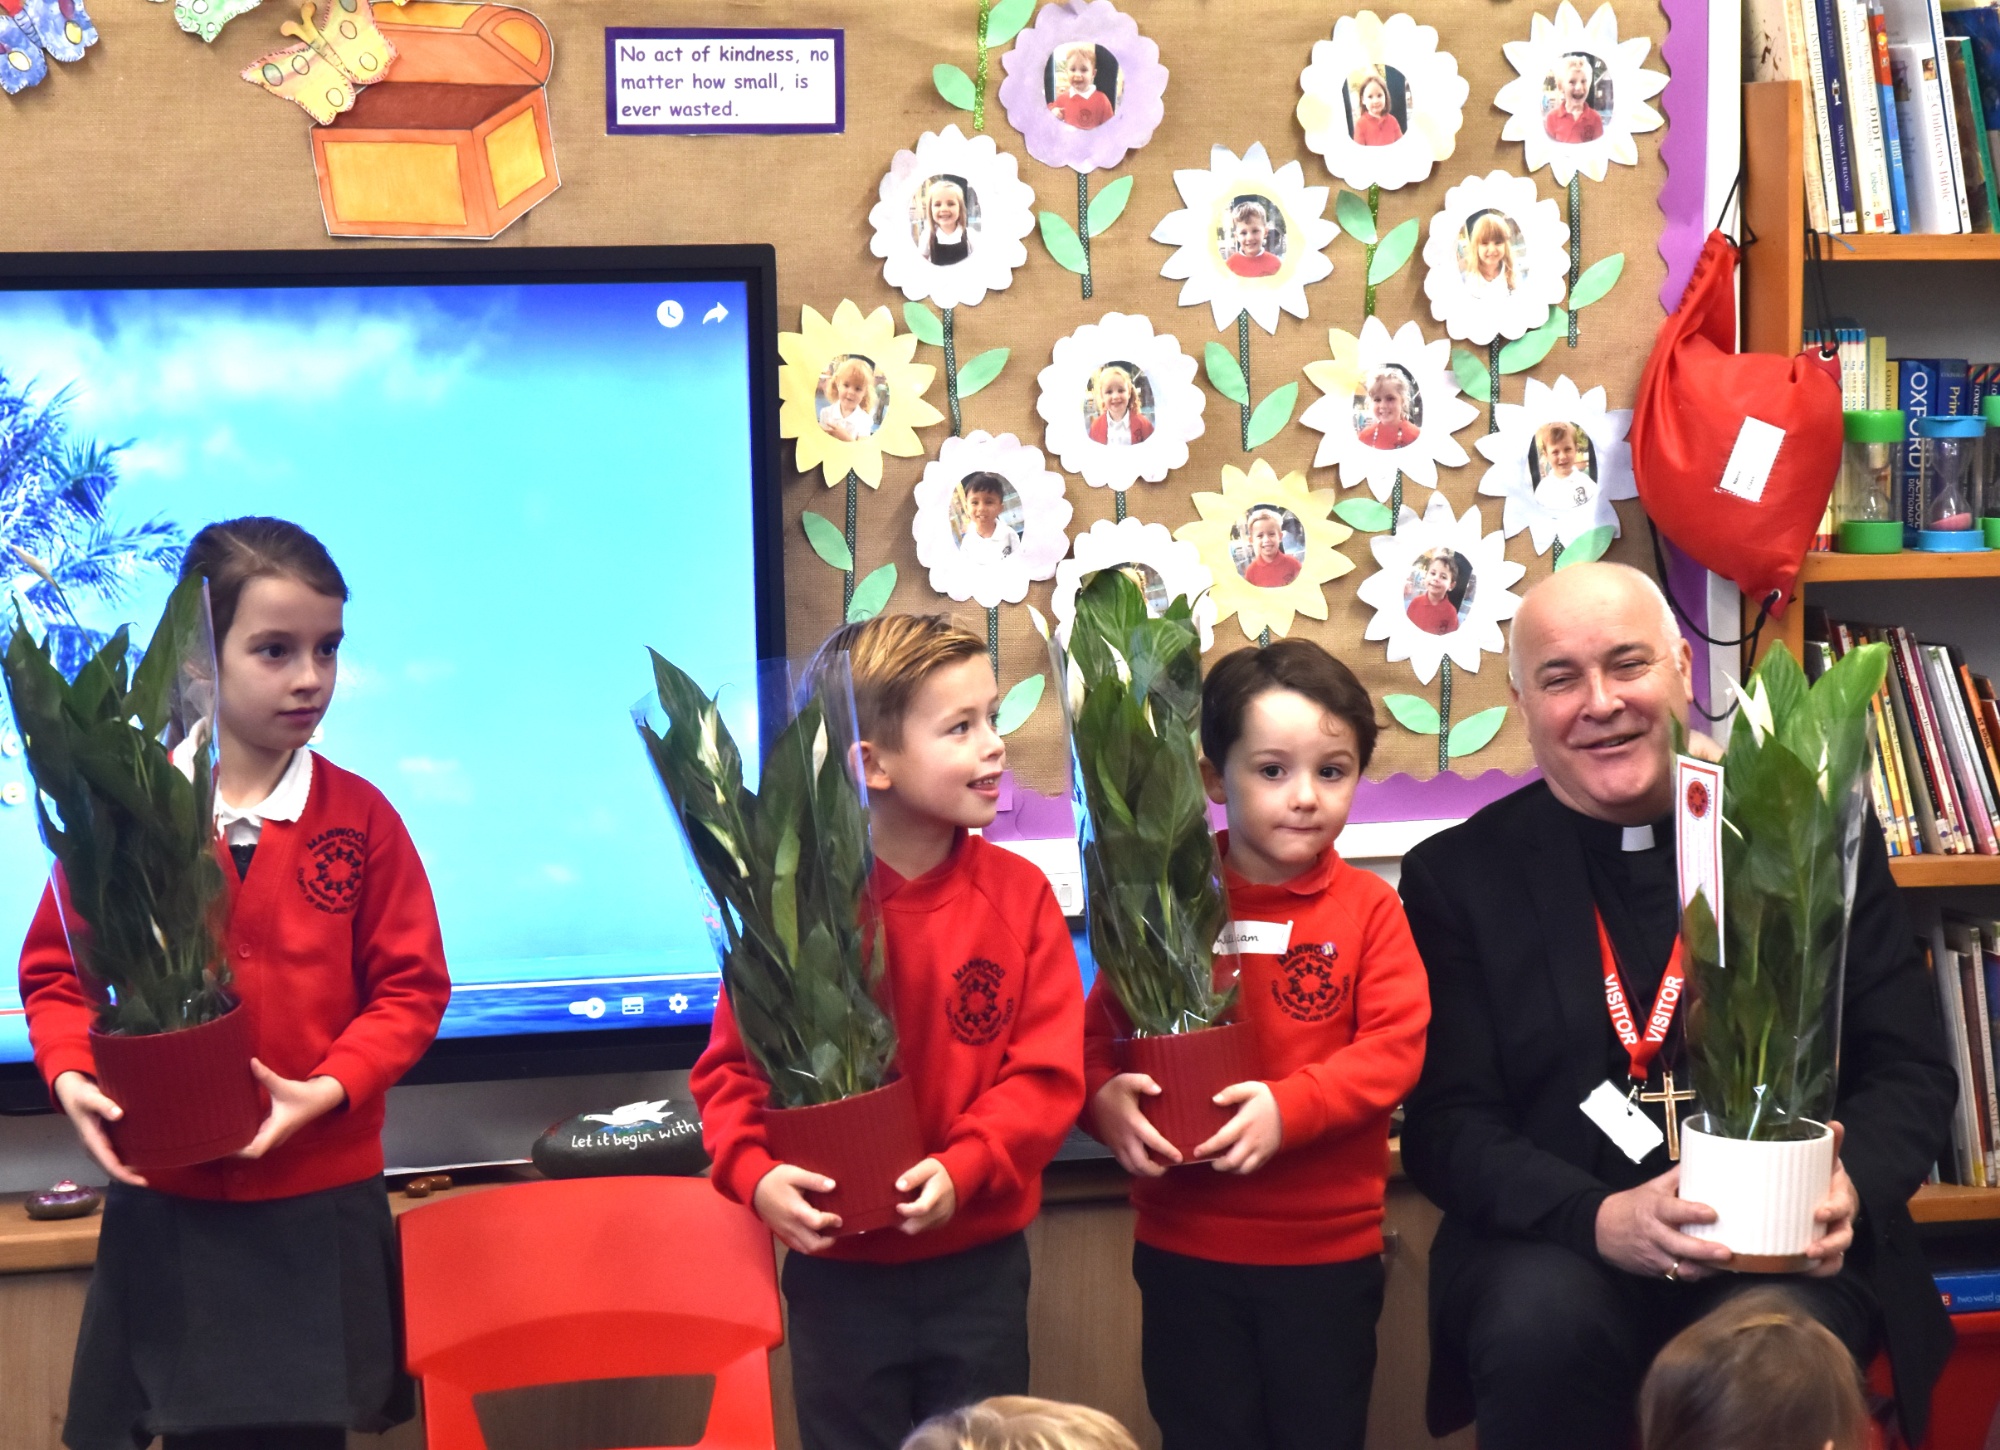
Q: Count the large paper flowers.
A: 14